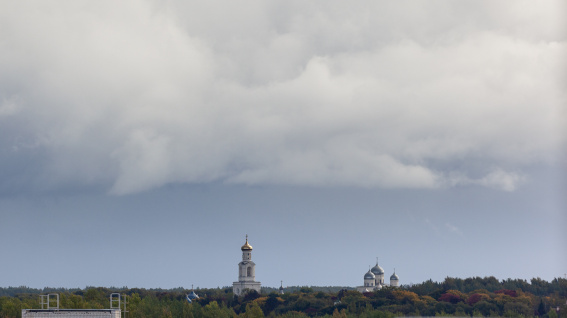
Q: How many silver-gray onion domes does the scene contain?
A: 3